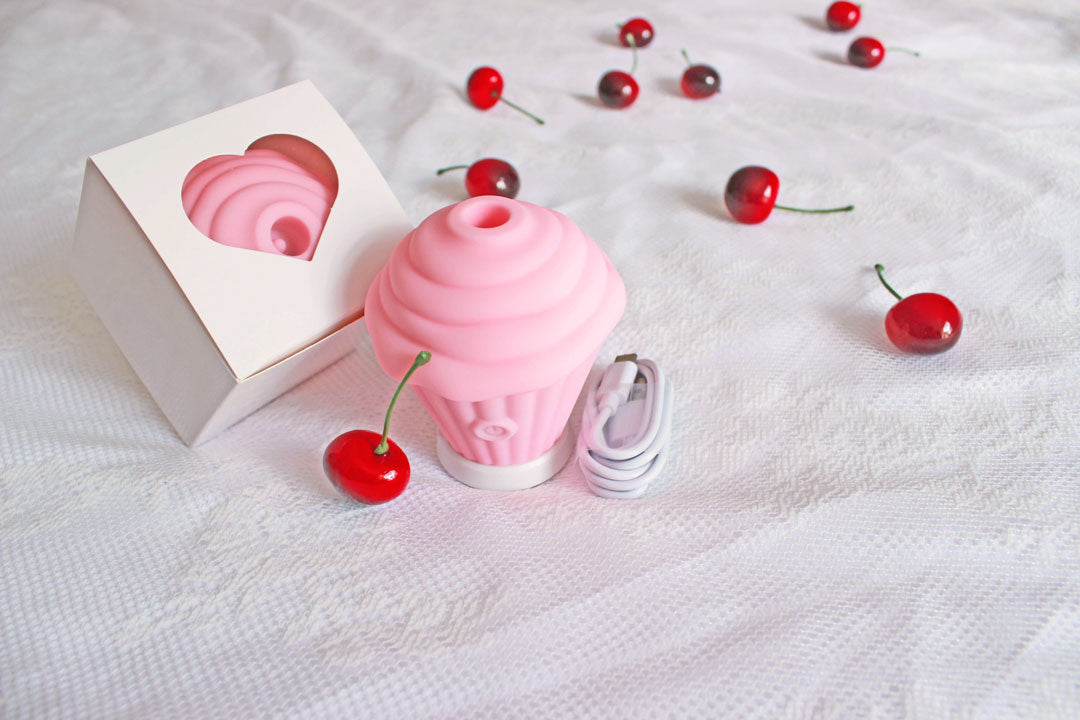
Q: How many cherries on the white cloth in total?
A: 10